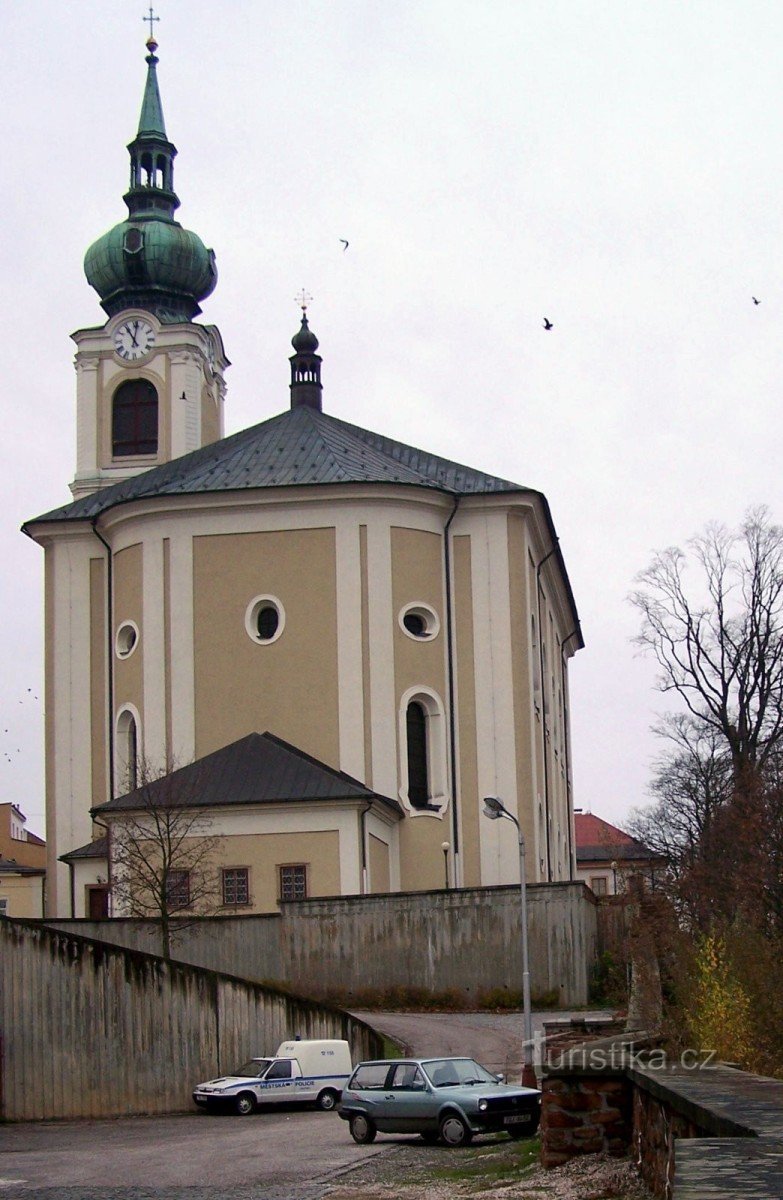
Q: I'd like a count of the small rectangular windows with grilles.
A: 3